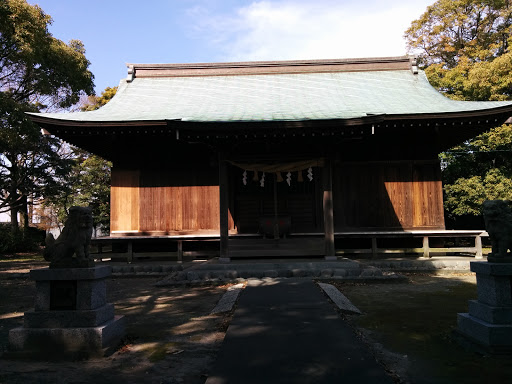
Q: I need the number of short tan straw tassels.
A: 3